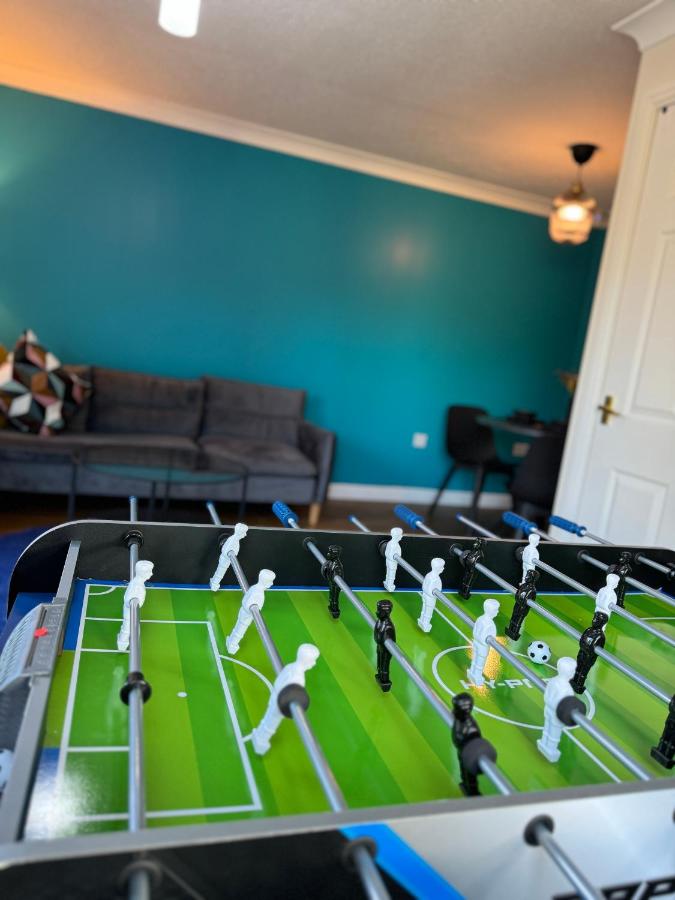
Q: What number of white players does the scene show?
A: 10